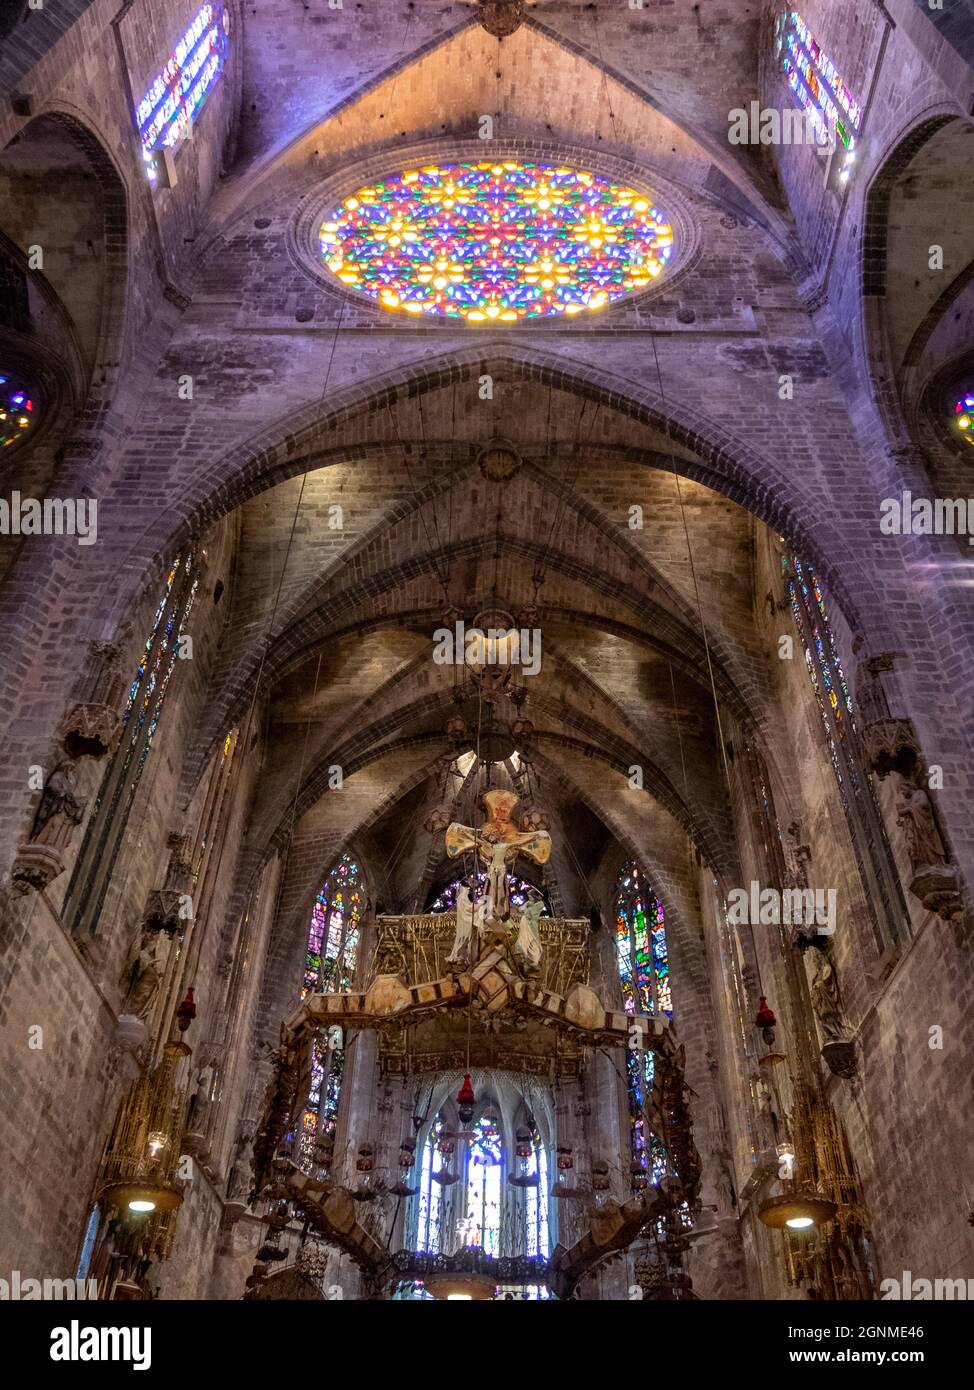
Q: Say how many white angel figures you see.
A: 2